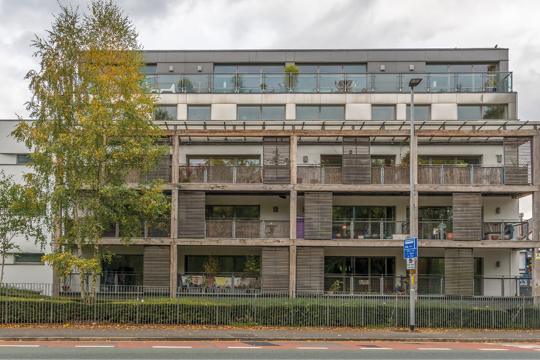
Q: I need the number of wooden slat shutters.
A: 11